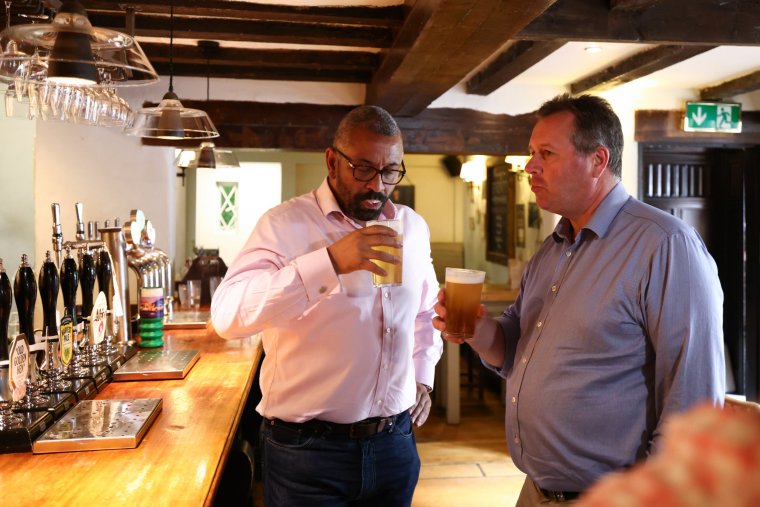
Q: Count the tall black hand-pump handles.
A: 6